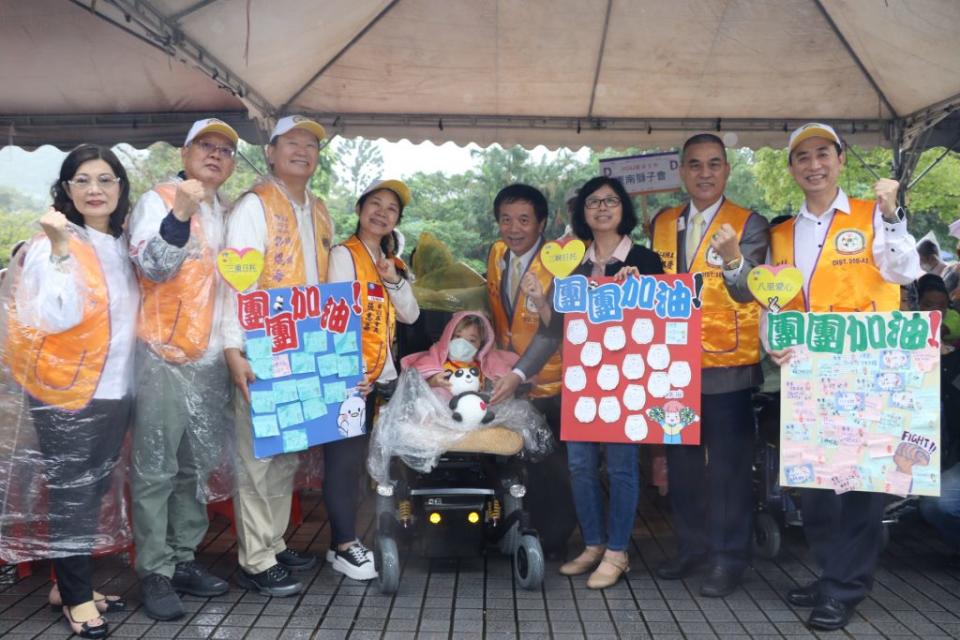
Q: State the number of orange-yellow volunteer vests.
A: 7